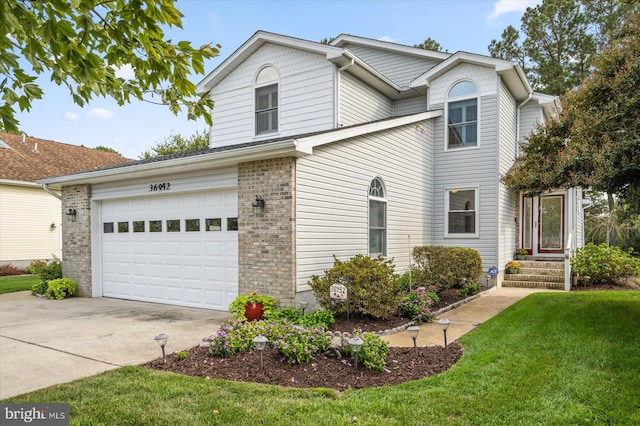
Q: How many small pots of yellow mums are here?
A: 2